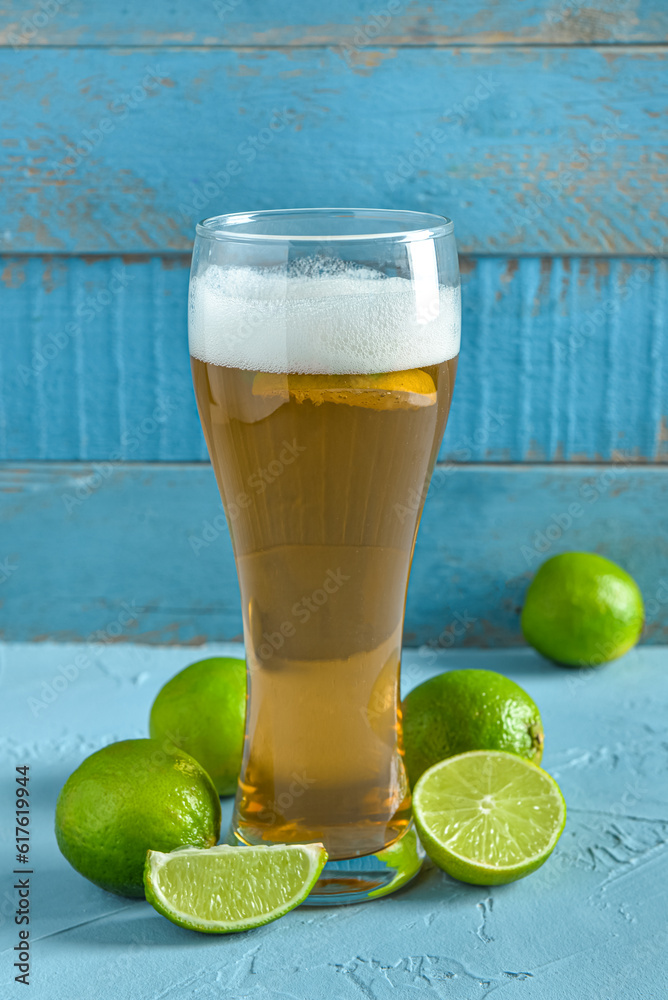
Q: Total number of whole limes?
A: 4